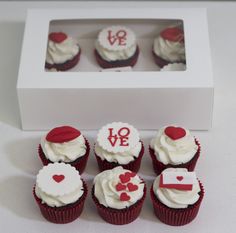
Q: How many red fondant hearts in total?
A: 9